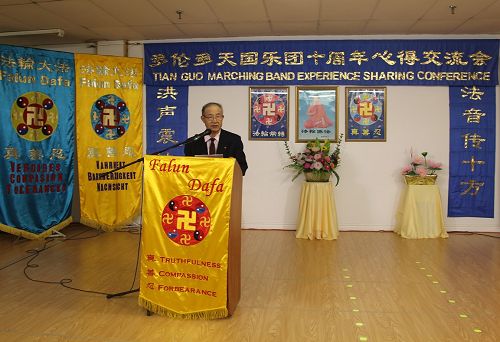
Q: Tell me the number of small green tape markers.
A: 15